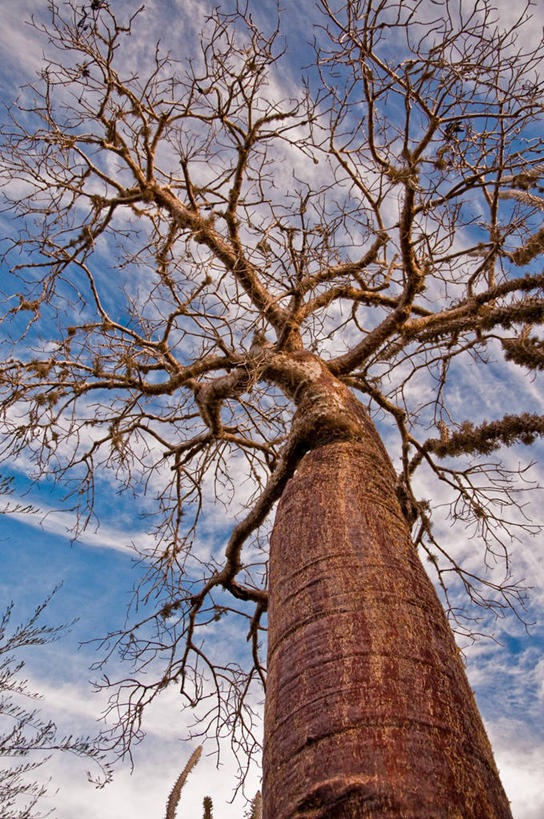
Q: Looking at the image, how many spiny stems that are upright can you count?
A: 3